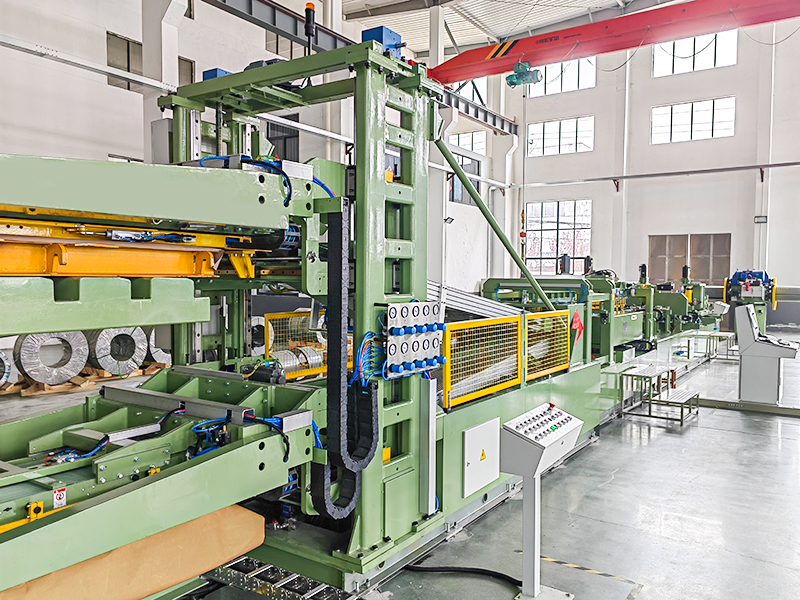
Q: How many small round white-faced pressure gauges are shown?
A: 10